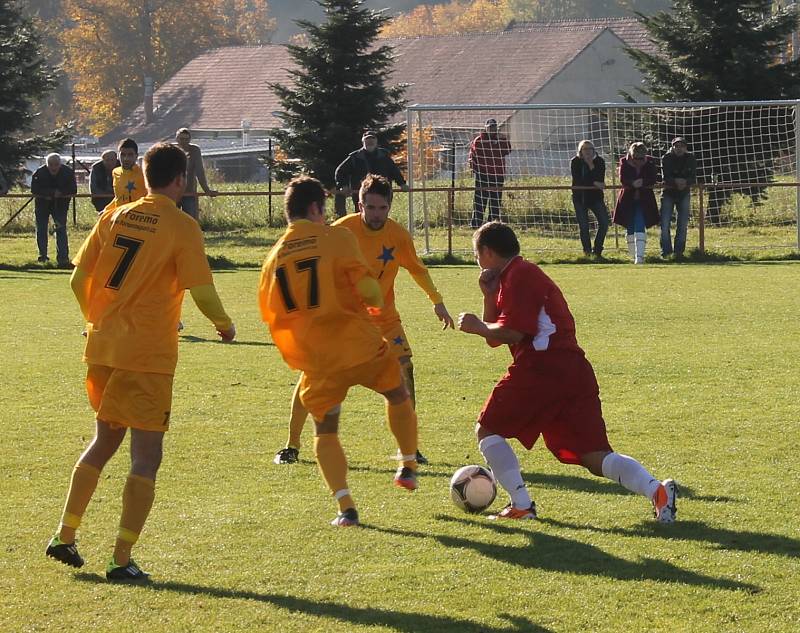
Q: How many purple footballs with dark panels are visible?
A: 0